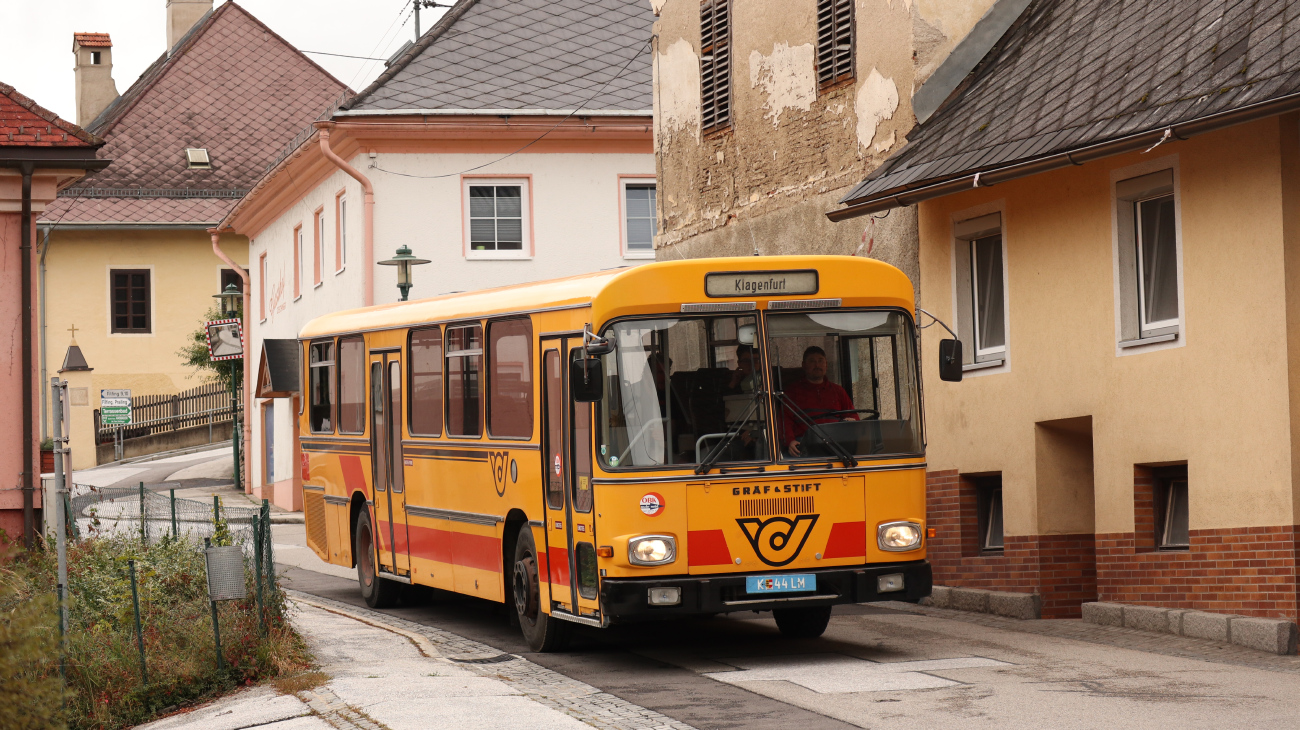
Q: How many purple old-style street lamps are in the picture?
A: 0